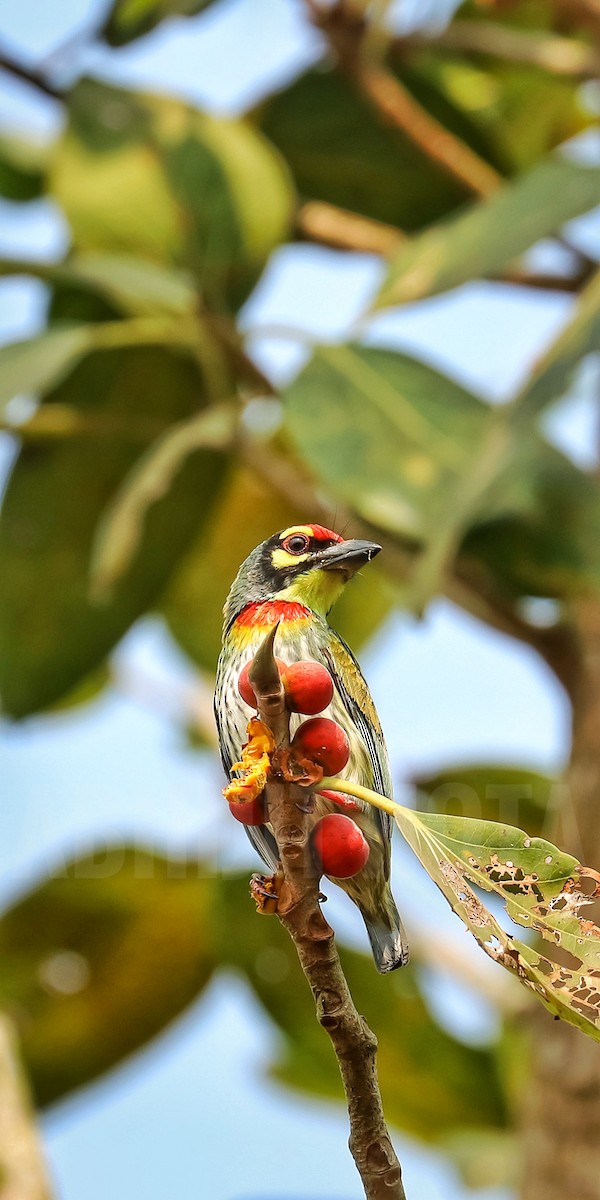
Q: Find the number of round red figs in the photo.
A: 5